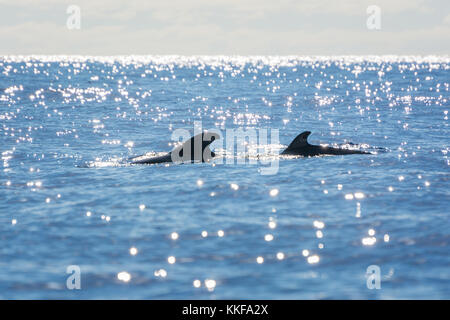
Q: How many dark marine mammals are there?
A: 2